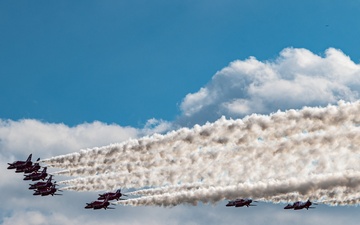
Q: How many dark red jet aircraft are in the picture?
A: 9